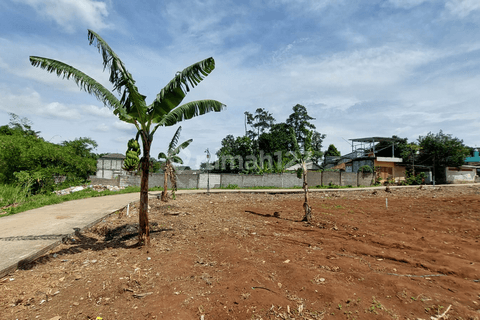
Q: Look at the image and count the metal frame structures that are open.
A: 1